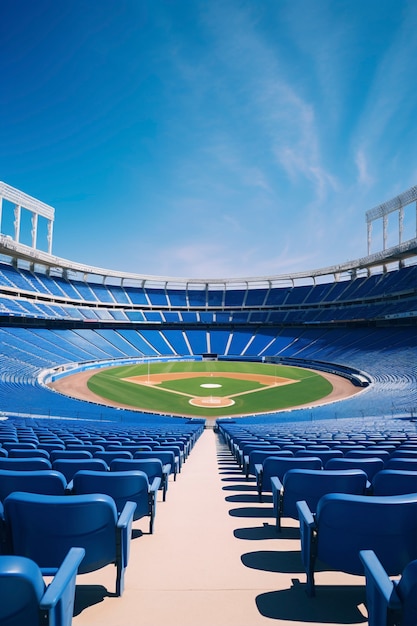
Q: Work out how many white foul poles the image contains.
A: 2